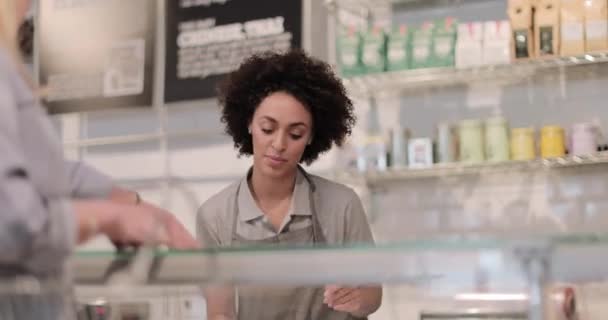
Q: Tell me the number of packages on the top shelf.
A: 11